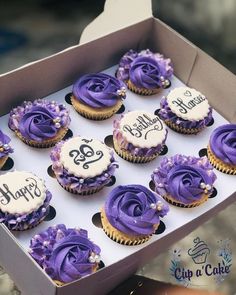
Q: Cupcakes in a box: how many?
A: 12